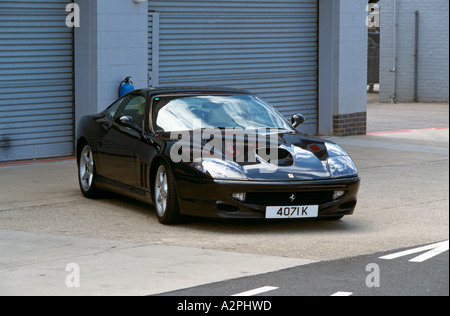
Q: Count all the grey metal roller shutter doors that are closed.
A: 2